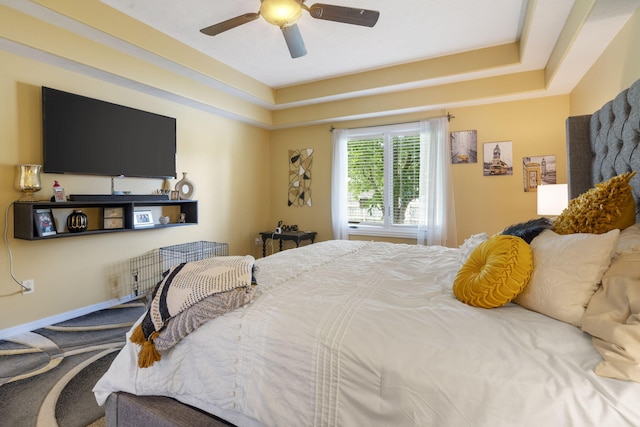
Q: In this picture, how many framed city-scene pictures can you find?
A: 3